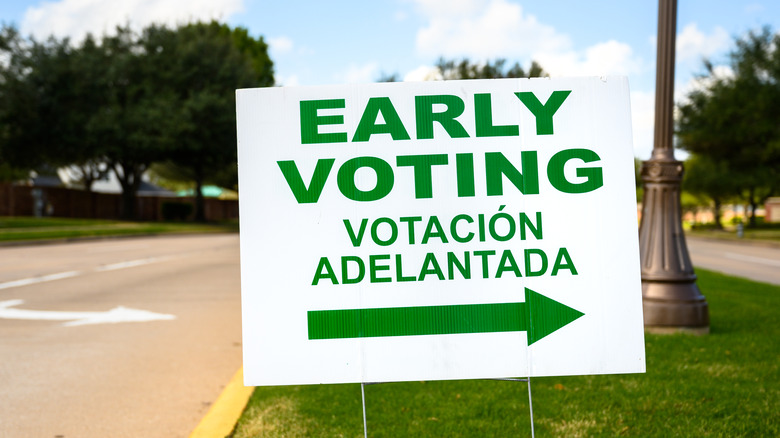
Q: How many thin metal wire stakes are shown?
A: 2